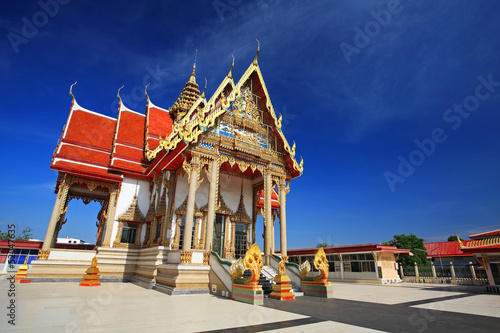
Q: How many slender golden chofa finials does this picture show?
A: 6